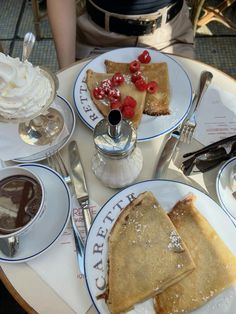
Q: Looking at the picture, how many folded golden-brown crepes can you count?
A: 4